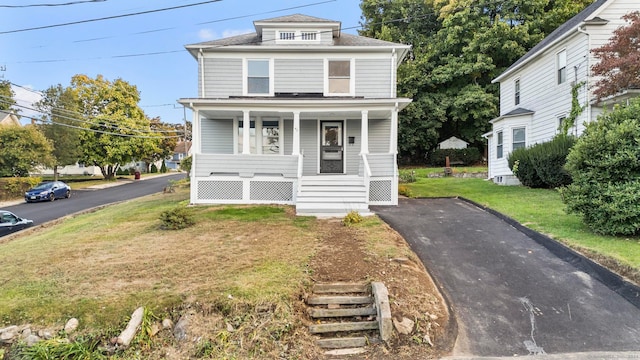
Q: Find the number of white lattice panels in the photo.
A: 3